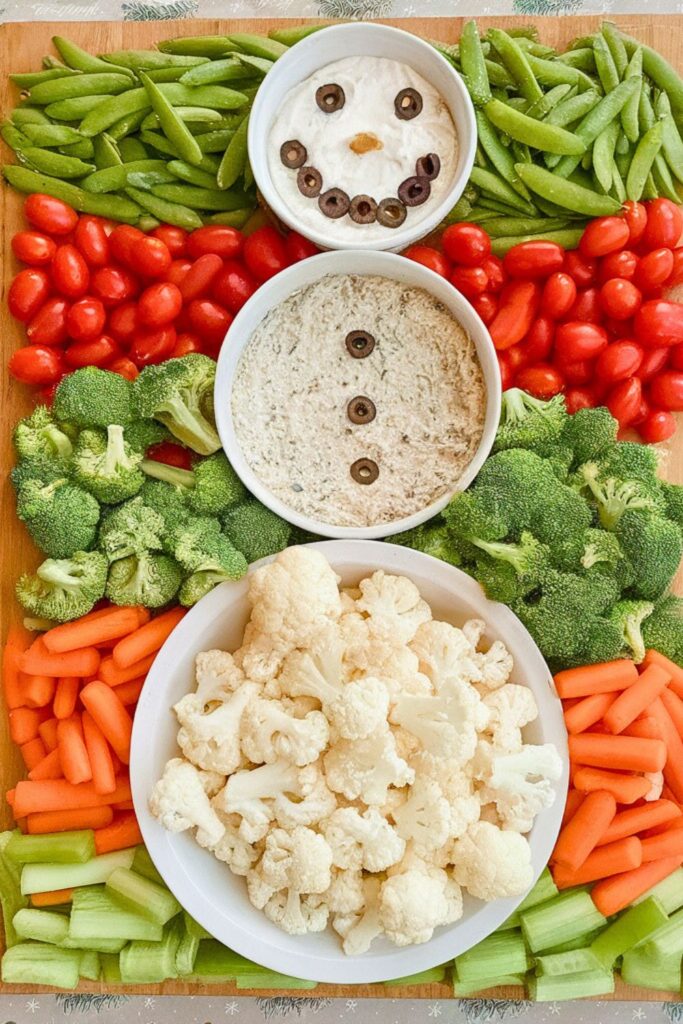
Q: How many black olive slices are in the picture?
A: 12